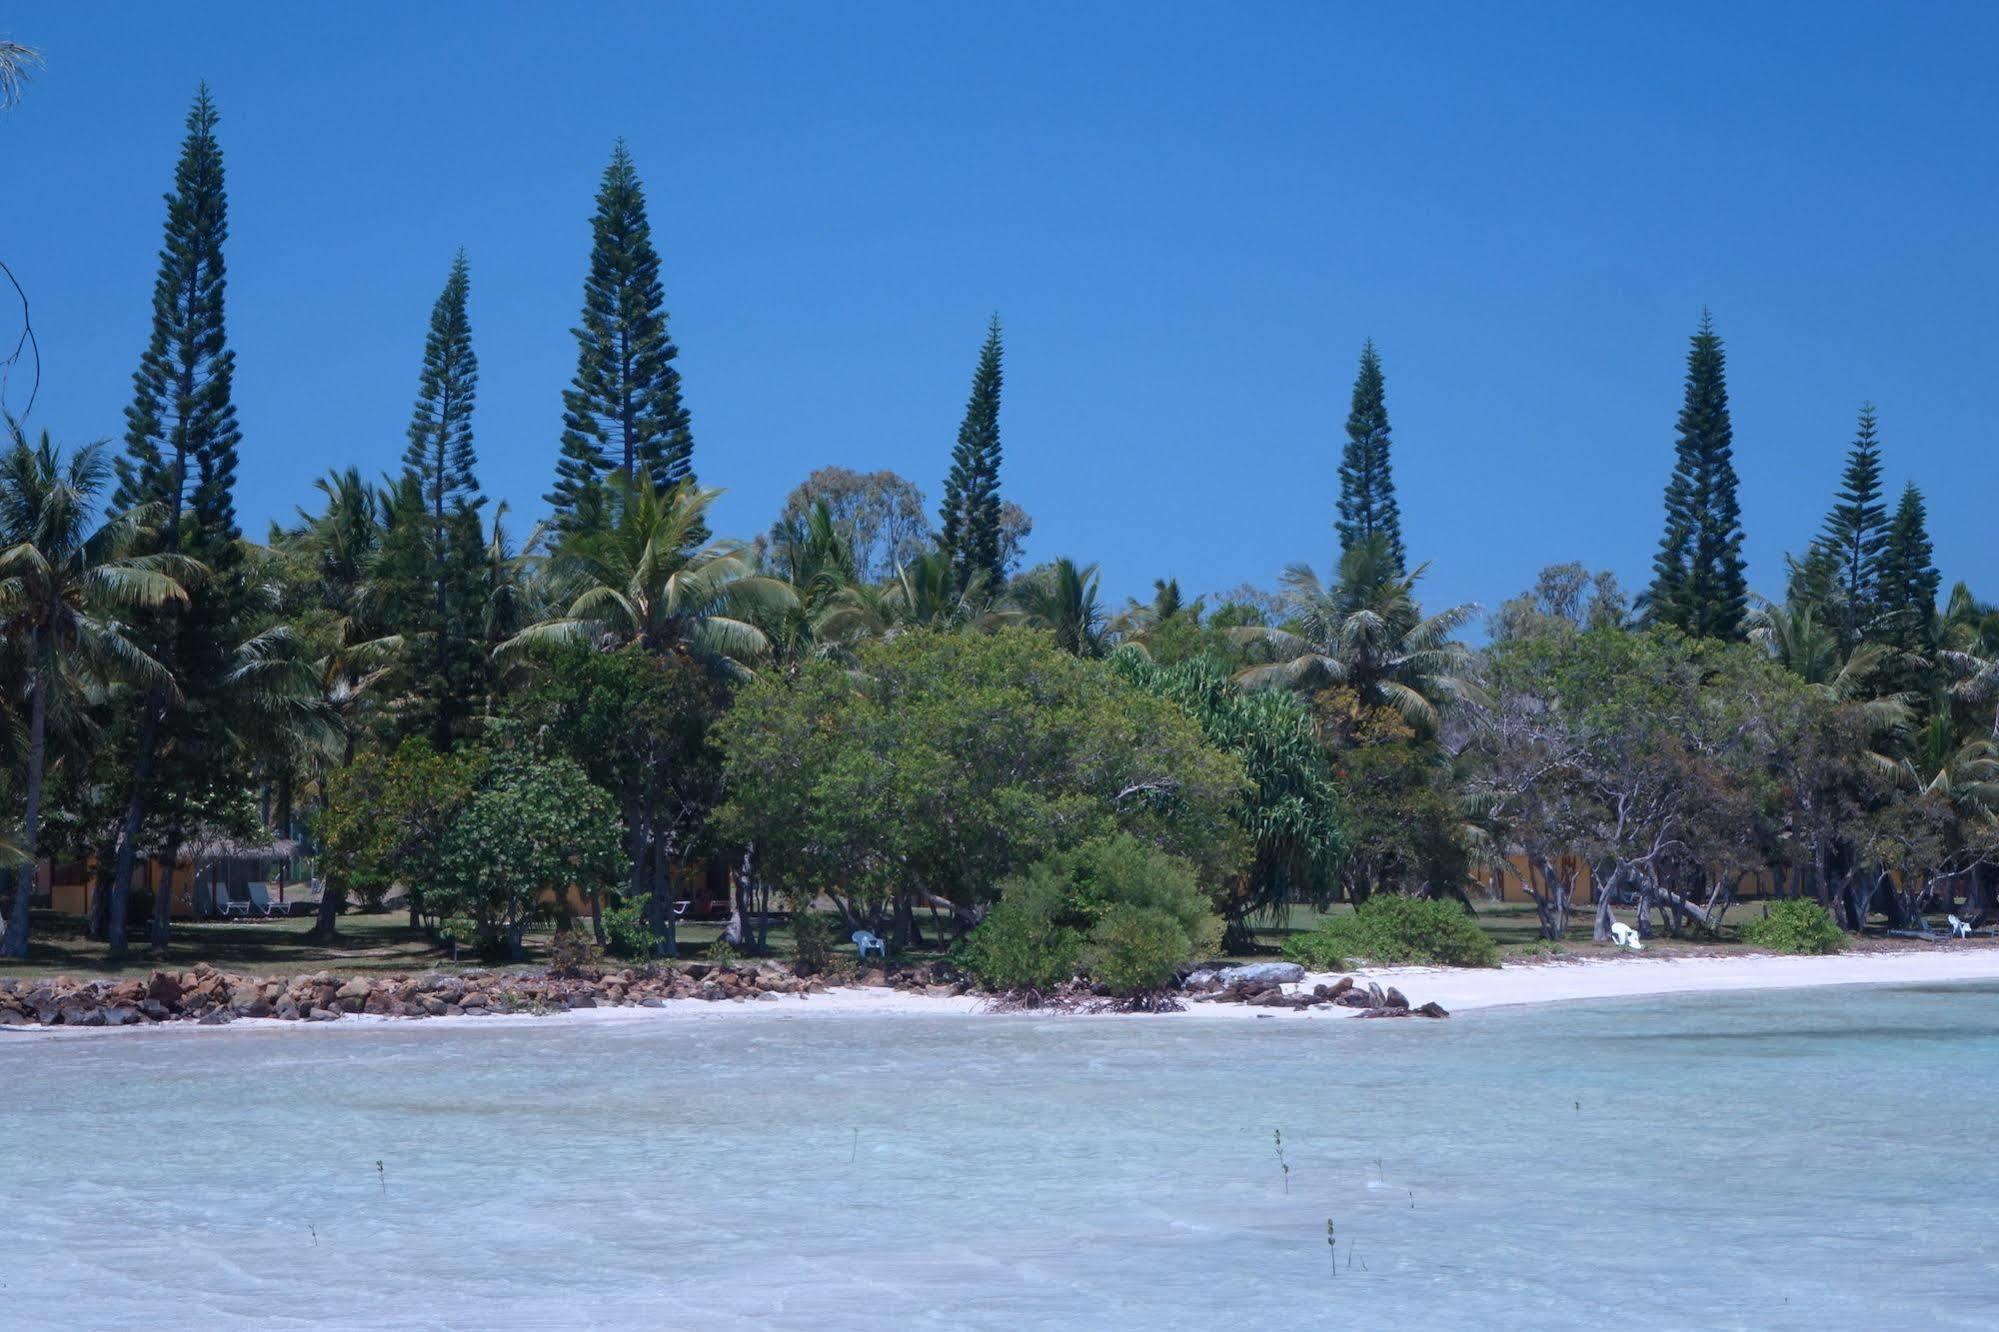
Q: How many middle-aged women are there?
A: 0